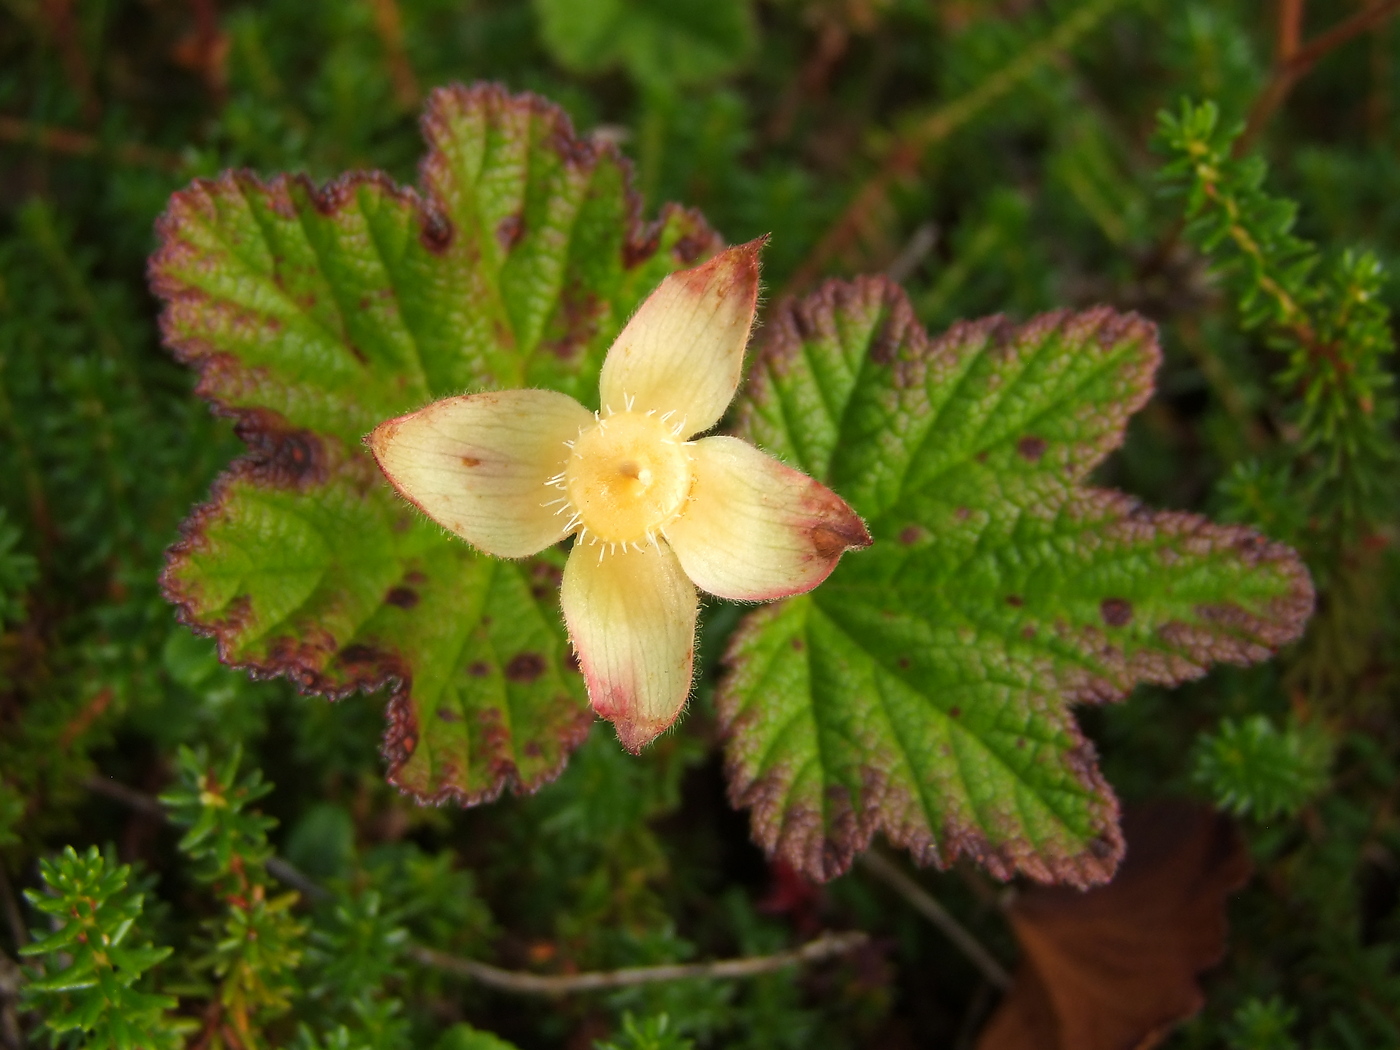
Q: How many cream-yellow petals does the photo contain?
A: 4